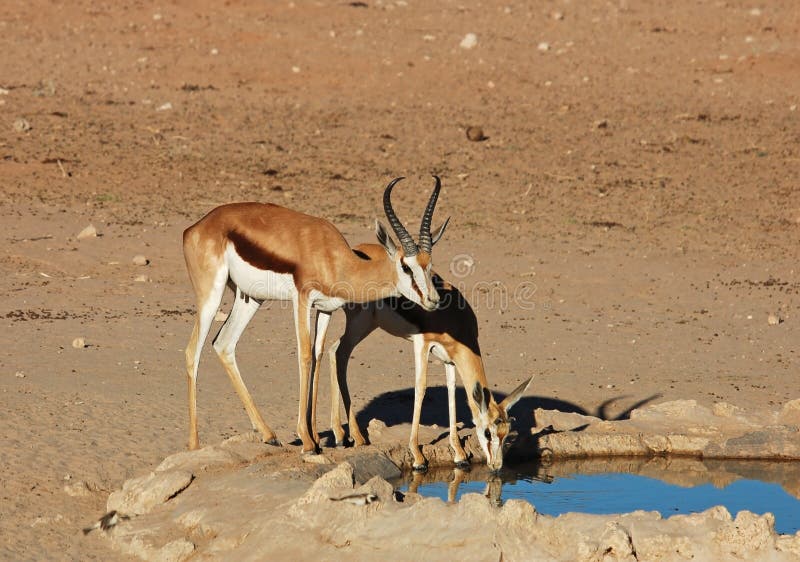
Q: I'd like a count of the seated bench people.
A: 0